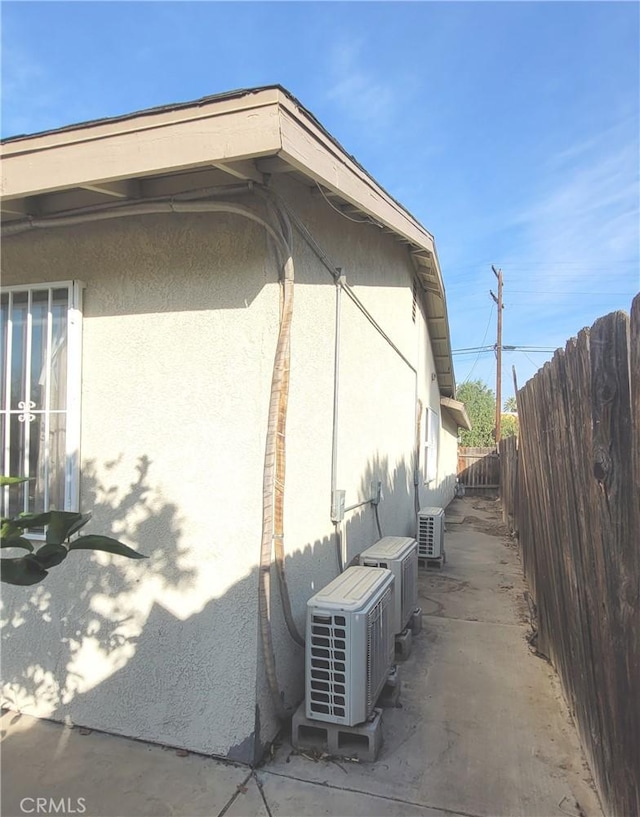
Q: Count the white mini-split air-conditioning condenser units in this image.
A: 3